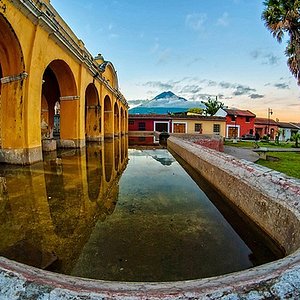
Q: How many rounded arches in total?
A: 7